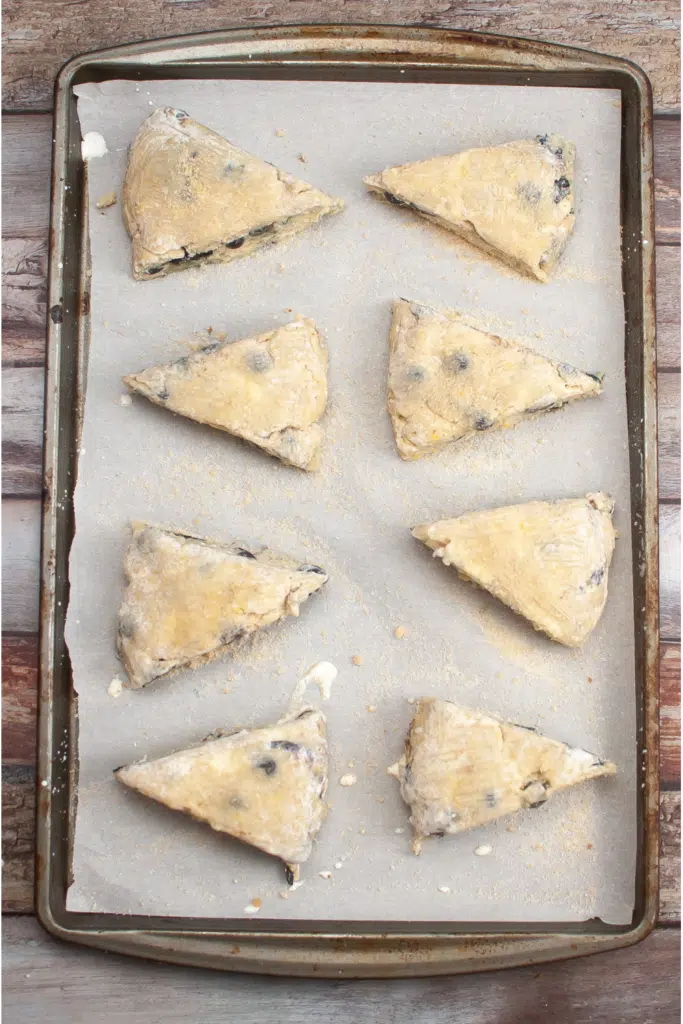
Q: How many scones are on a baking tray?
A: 8